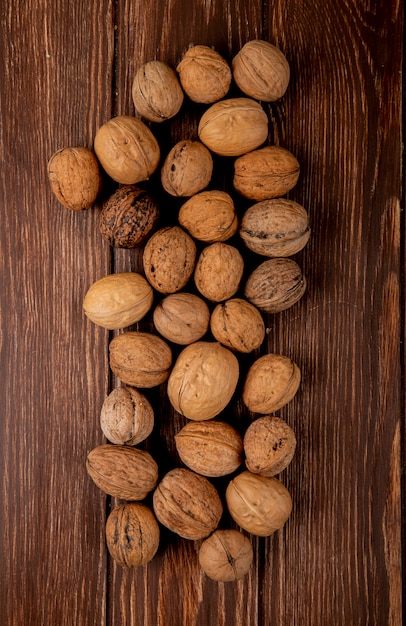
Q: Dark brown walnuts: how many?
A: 1